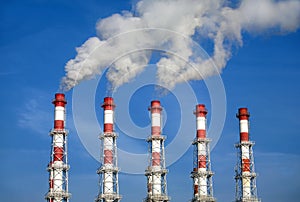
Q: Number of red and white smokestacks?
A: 5